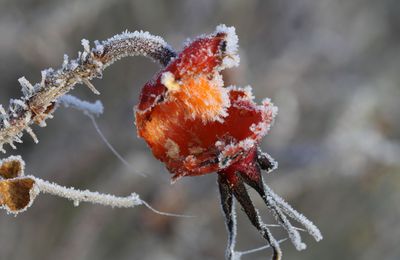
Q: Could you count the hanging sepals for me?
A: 4